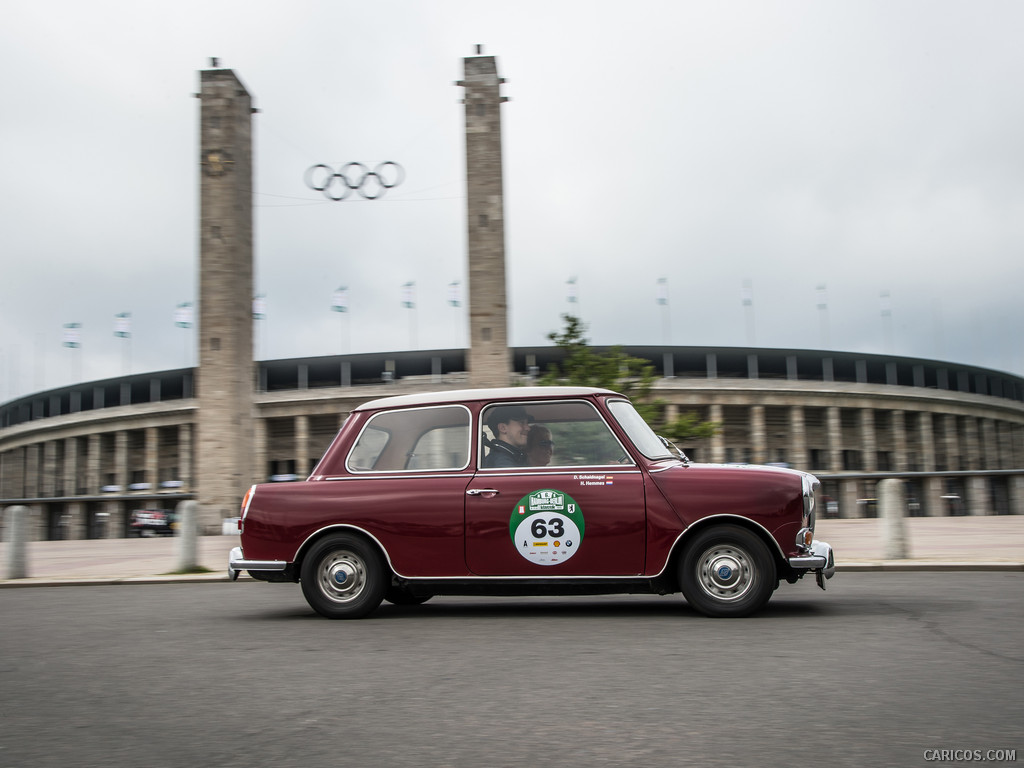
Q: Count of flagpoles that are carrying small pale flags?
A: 12